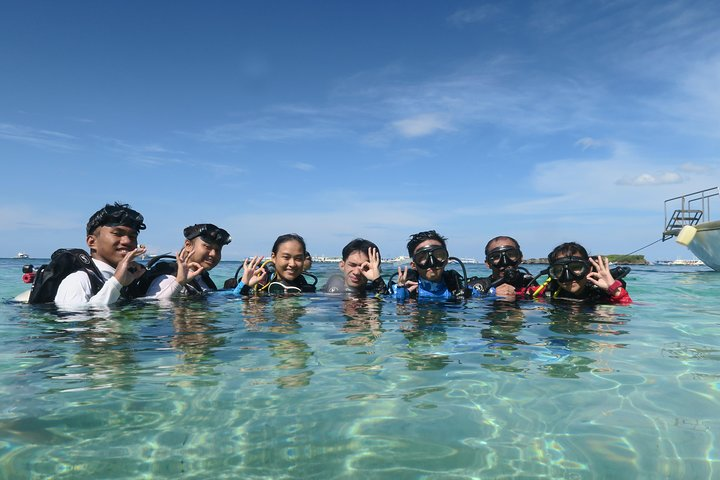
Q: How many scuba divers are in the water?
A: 7